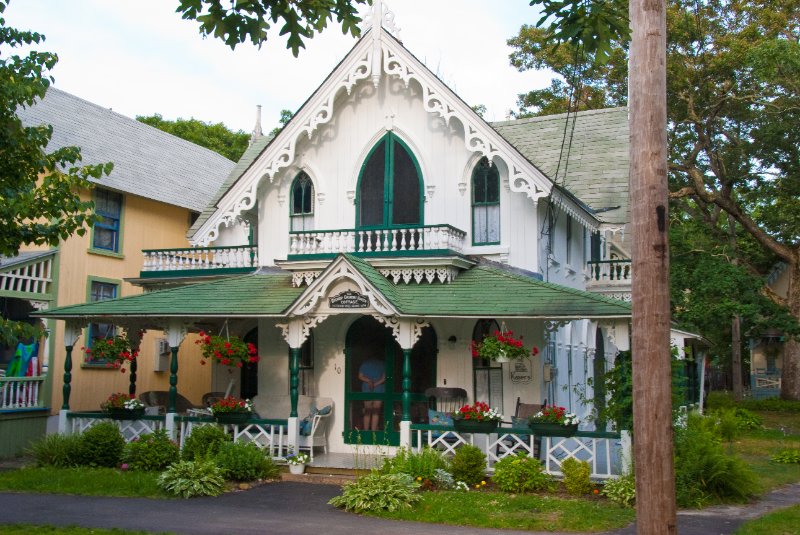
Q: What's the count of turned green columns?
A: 5